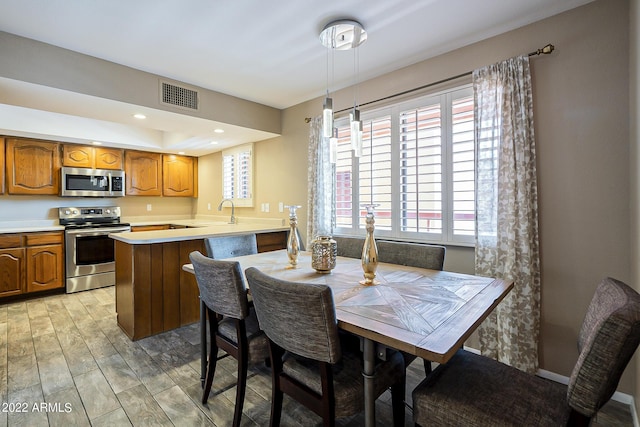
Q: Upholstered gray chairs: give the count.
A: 6